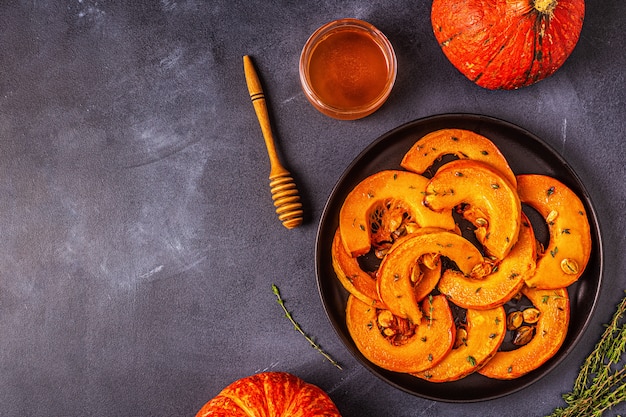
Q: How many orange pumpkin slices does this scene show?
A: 10